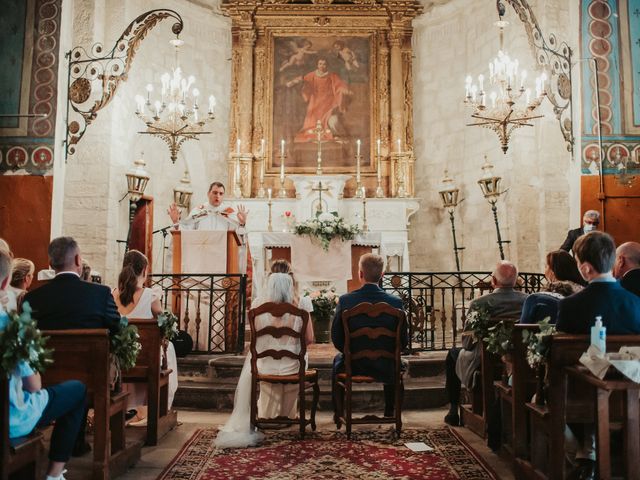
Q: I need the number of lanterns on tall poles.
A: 4